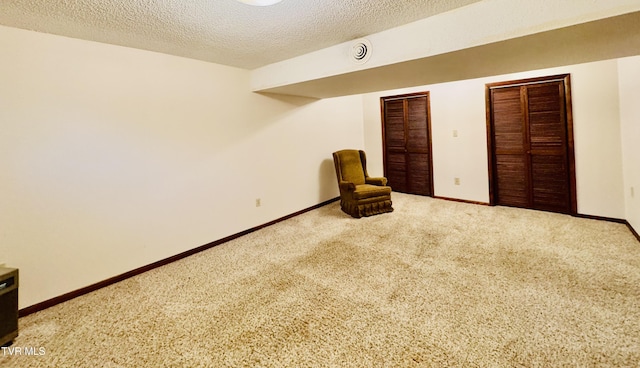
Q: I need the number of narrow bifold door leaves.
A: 4